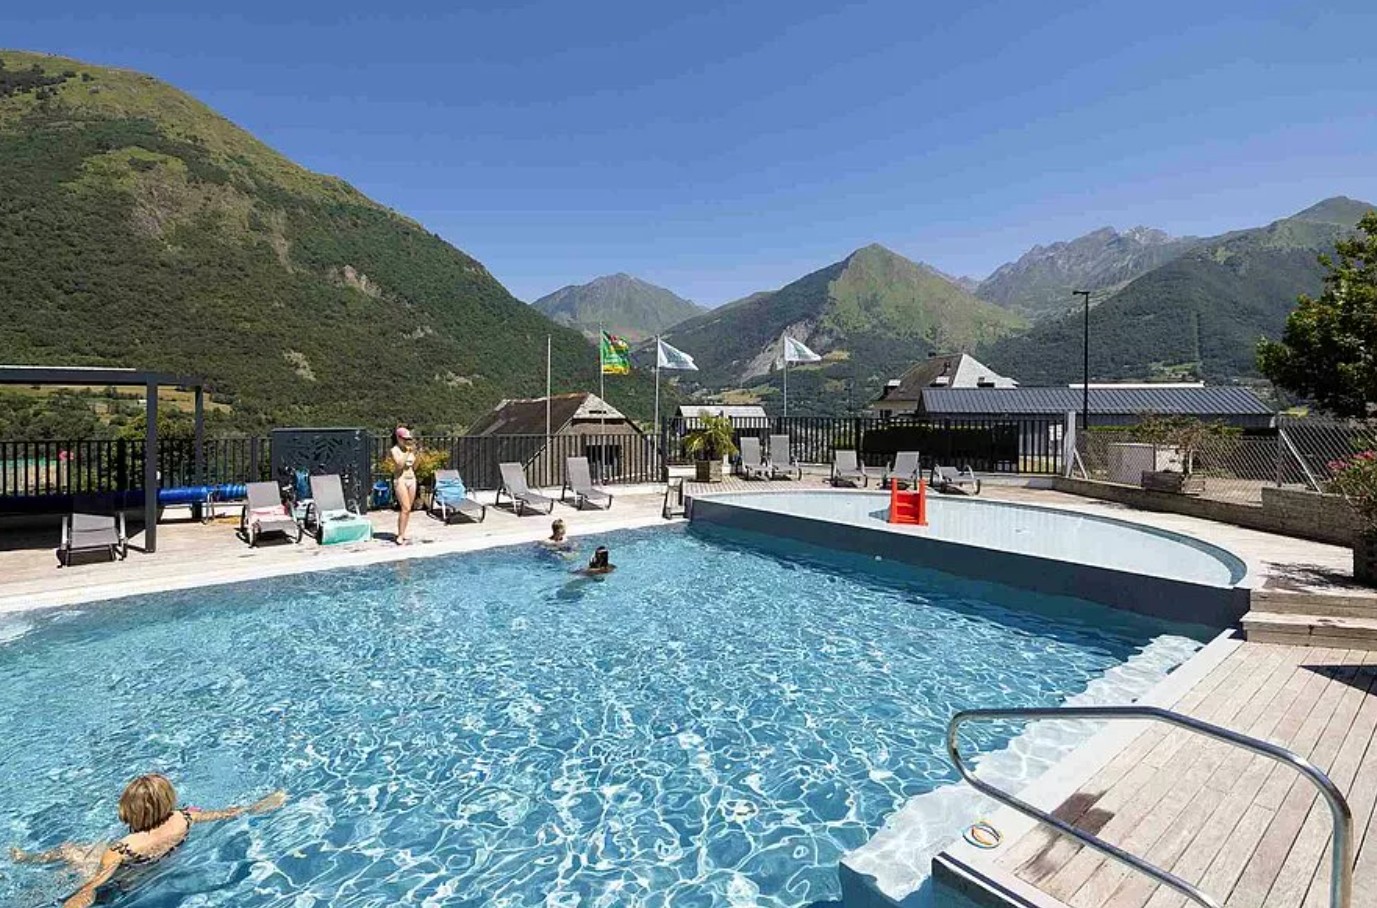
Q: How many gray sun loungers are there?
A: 11